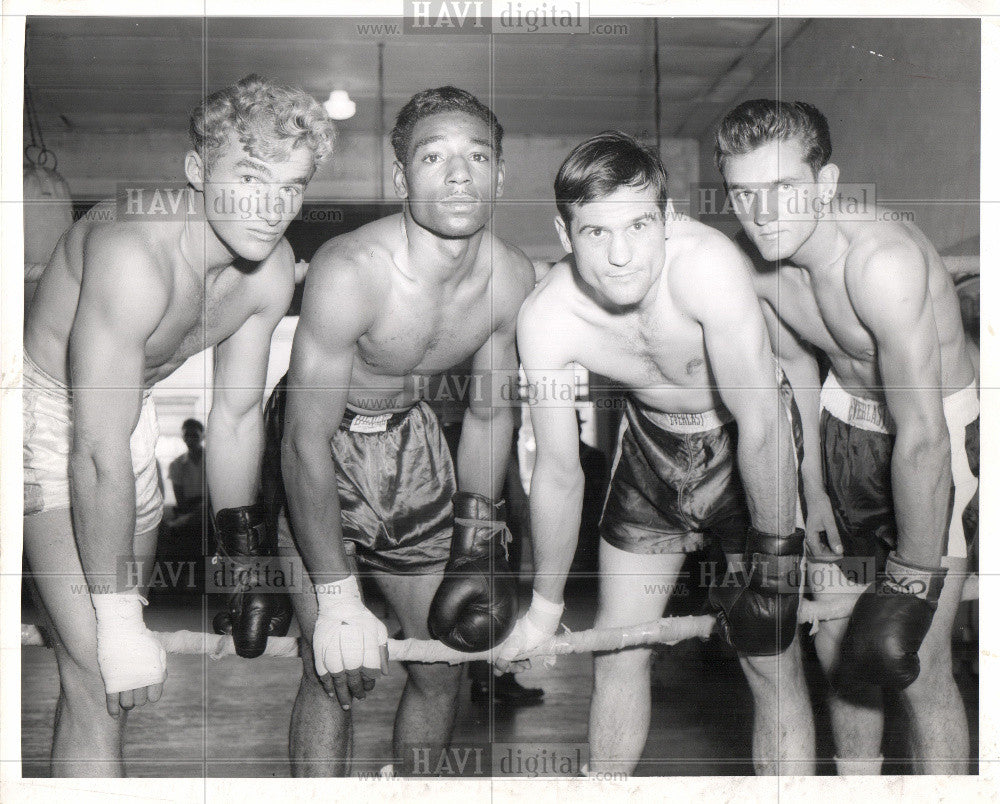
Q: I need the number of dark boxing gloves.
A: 4